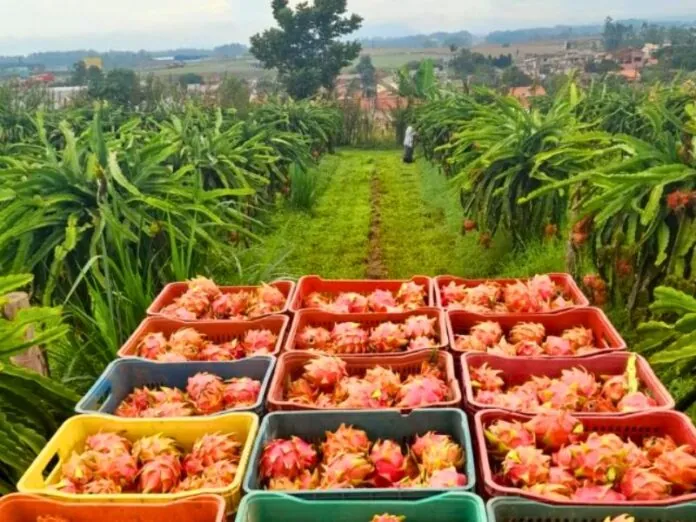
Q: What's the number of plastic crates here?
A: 15